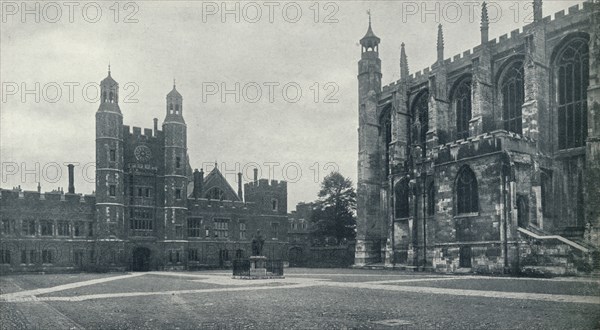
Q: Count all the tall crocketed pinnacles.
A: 4